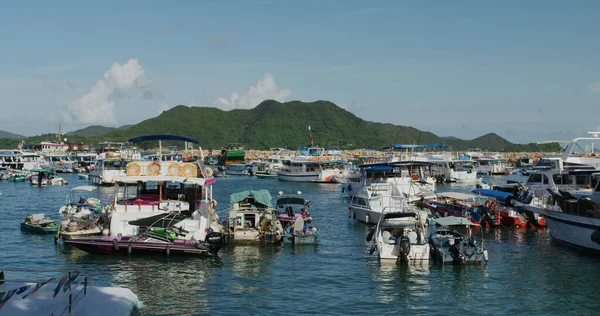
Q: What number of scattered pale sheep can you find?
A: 0